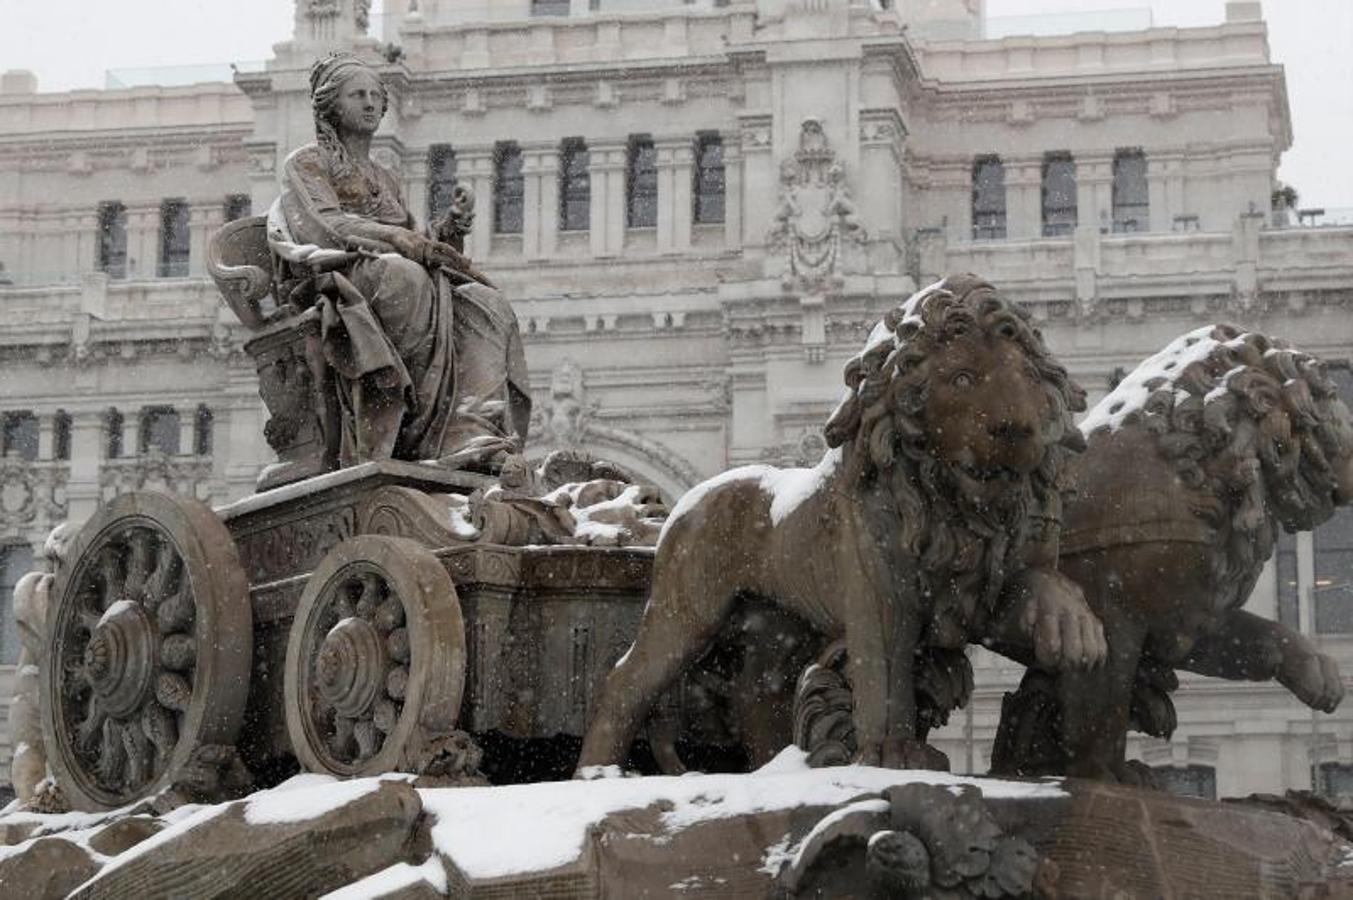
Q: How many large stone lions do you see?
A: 2